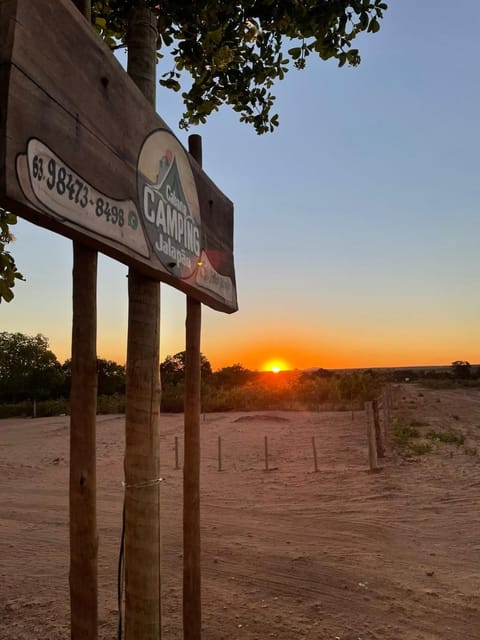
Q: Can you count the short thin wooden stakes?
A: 4